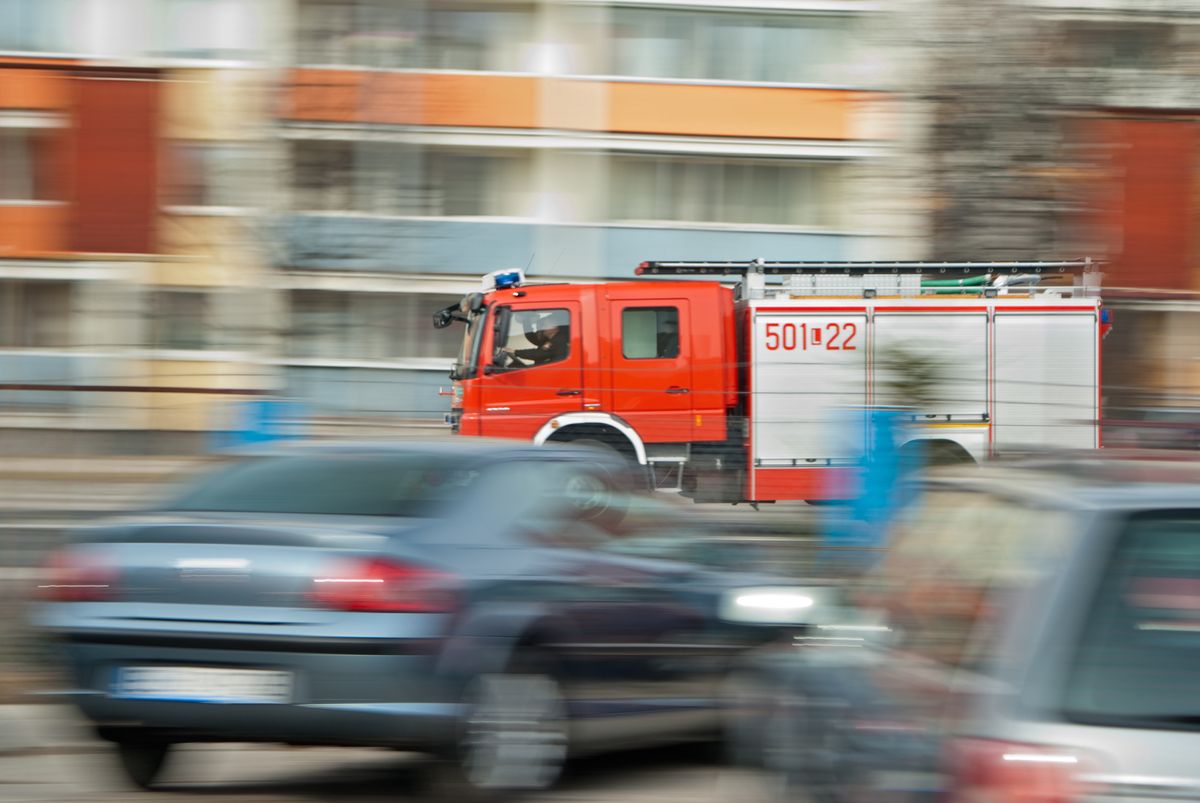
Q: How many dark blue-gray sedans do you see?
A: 1